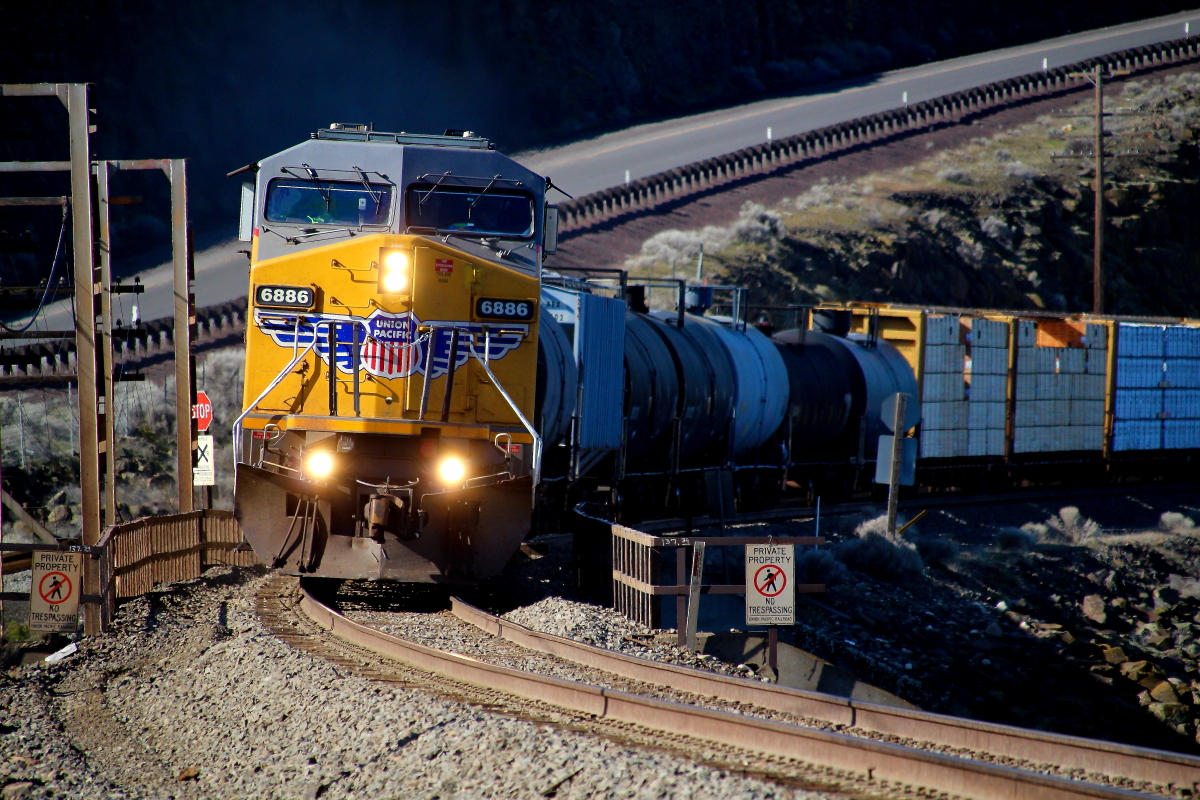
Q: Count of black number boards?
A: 2